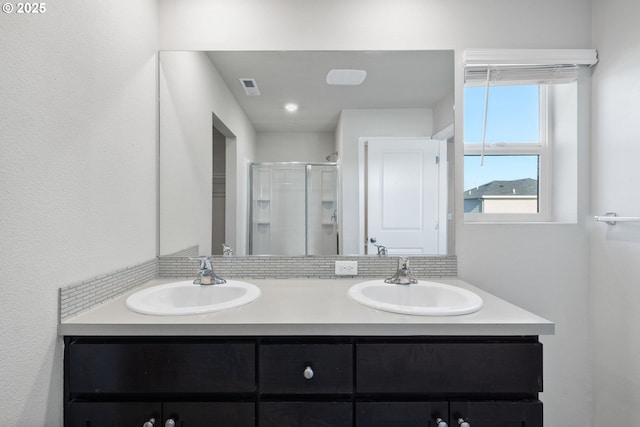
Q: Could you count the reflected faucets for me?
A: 2